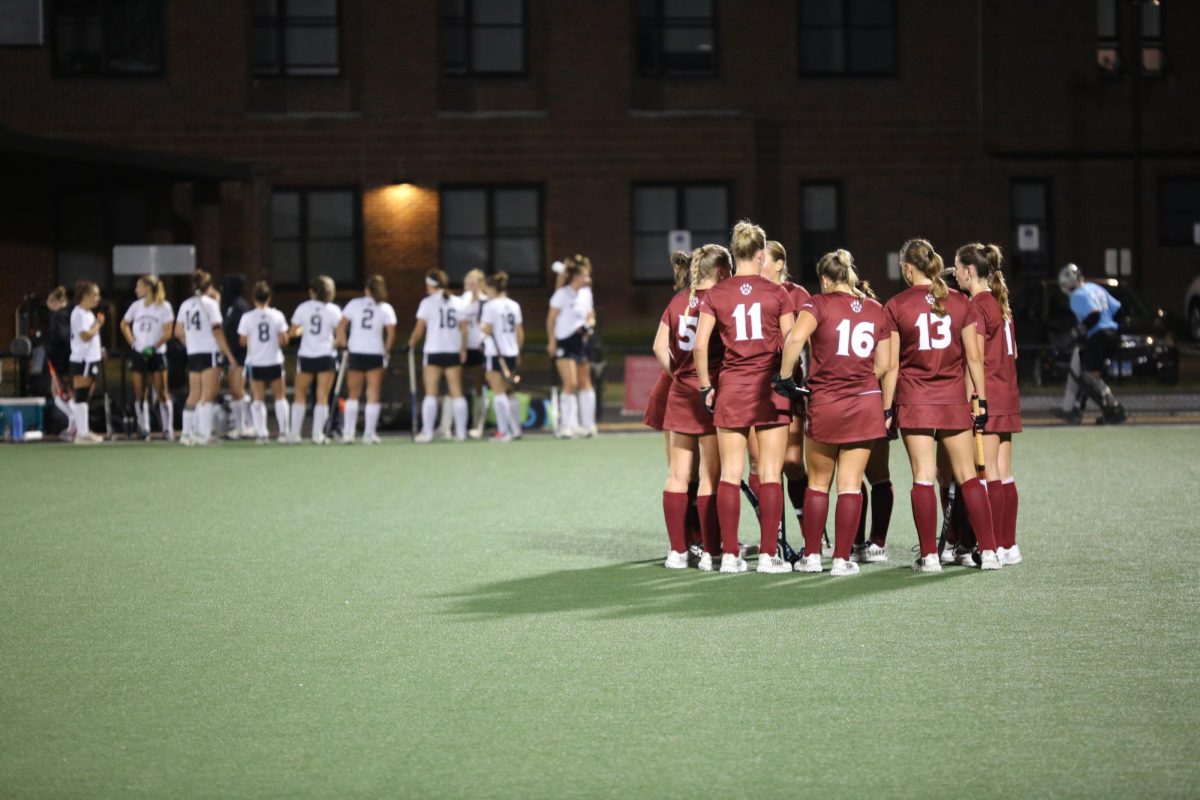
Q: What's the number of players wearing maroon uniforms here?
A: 9